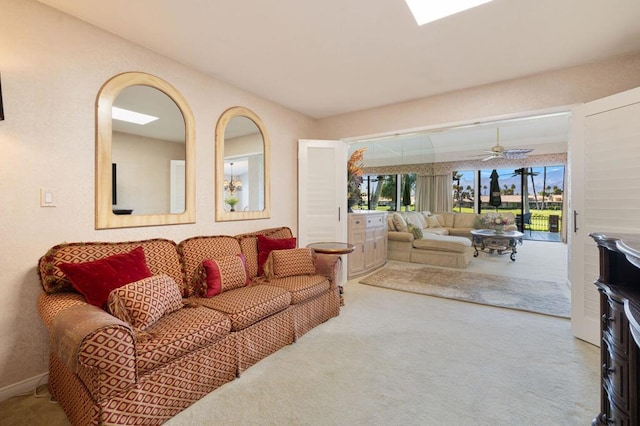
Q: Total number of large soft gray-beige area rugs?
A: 1